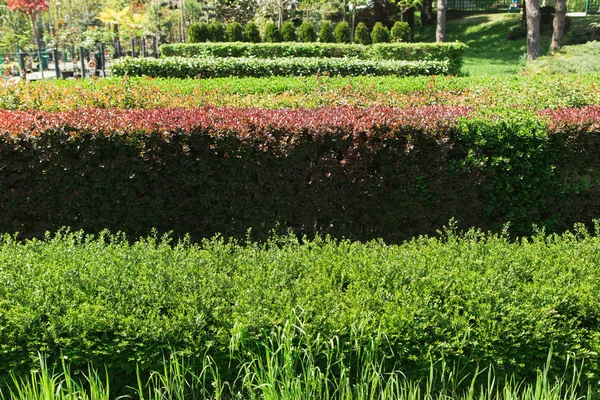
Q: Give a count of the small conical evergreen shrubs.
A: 12